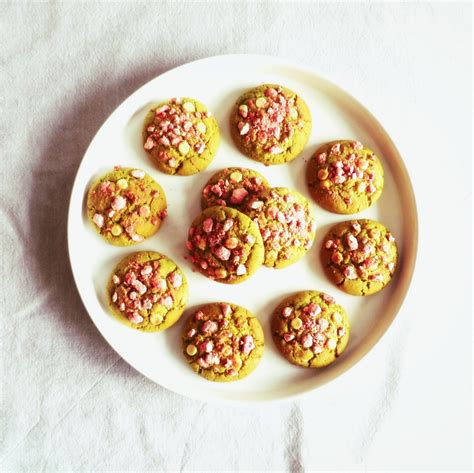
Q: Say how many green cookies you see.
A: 11